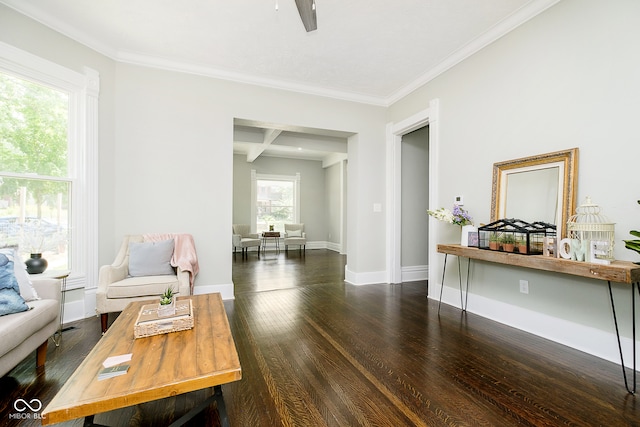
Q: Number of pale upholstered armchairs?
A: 3